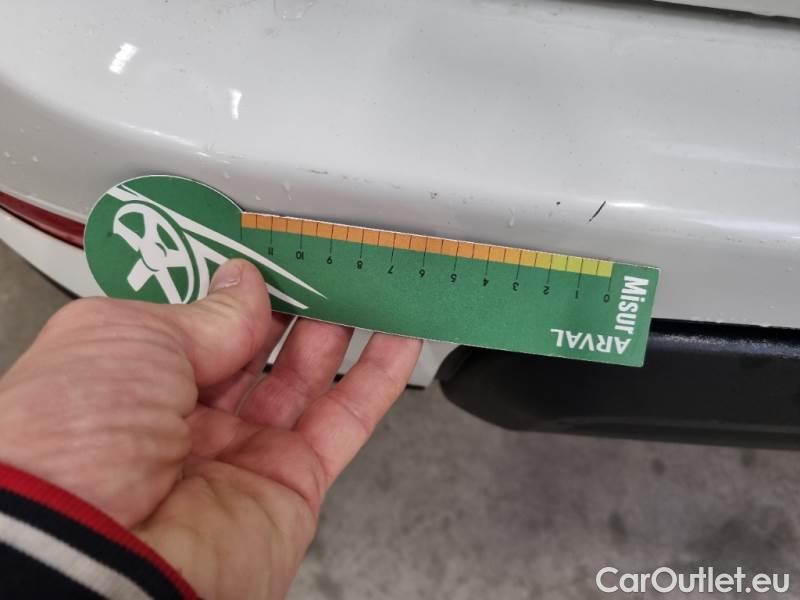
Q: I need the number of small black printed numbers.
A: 12